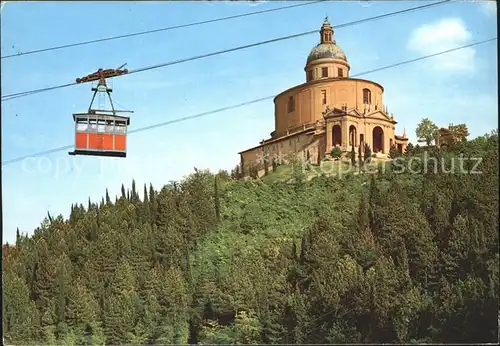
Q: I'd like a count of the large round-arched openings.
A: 3